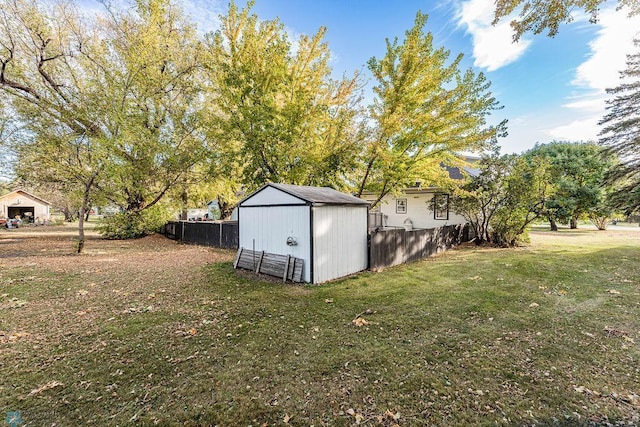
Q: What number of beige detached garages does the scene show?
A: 1